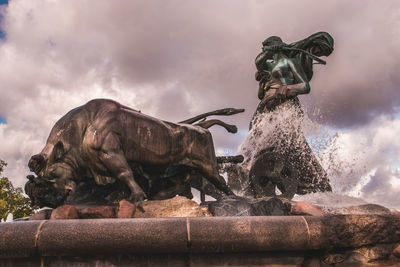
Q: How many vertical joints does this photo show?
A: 3